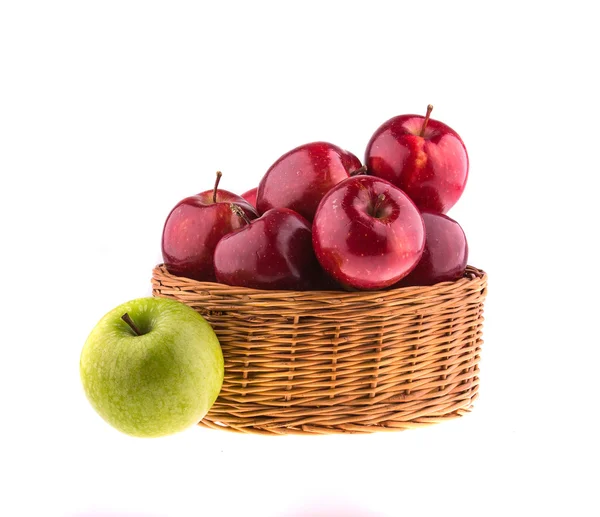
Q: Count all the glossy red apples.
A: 7